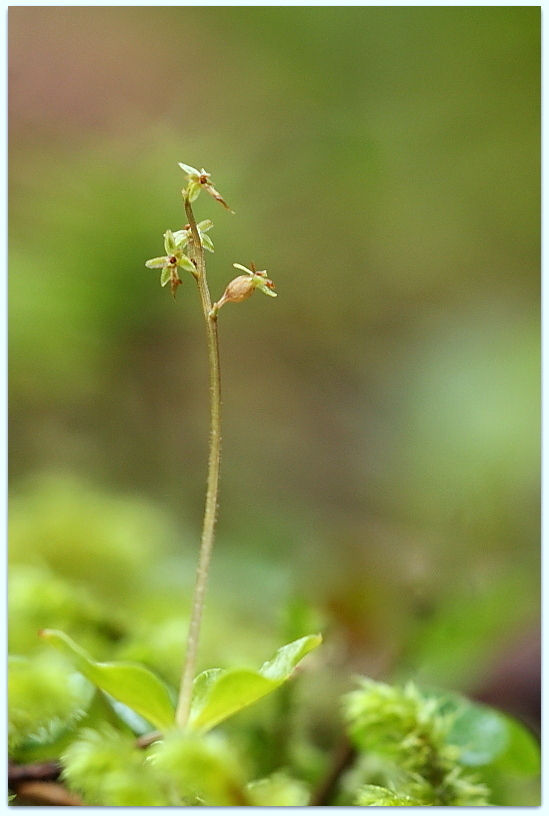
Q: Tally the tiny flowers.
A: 4